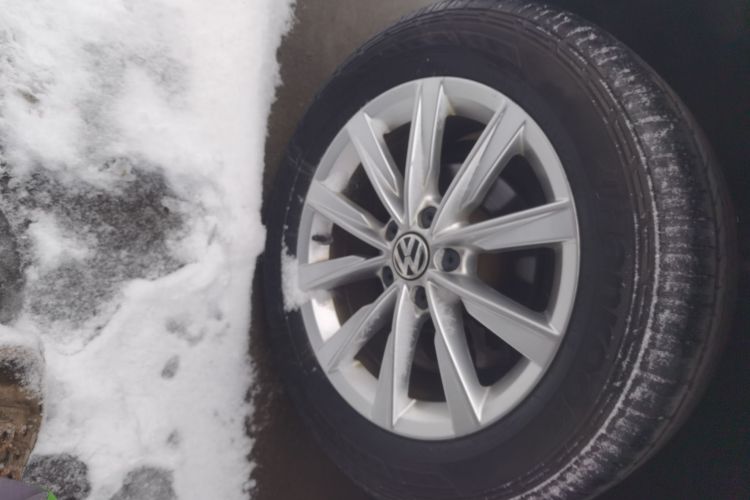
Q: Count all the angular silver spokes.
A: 10